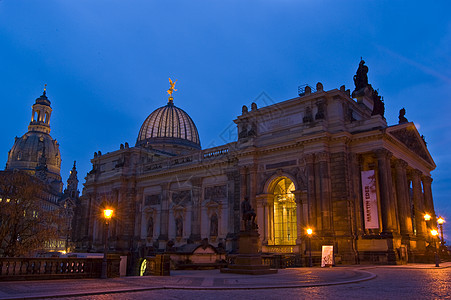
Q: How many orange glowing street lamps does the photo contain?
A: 5